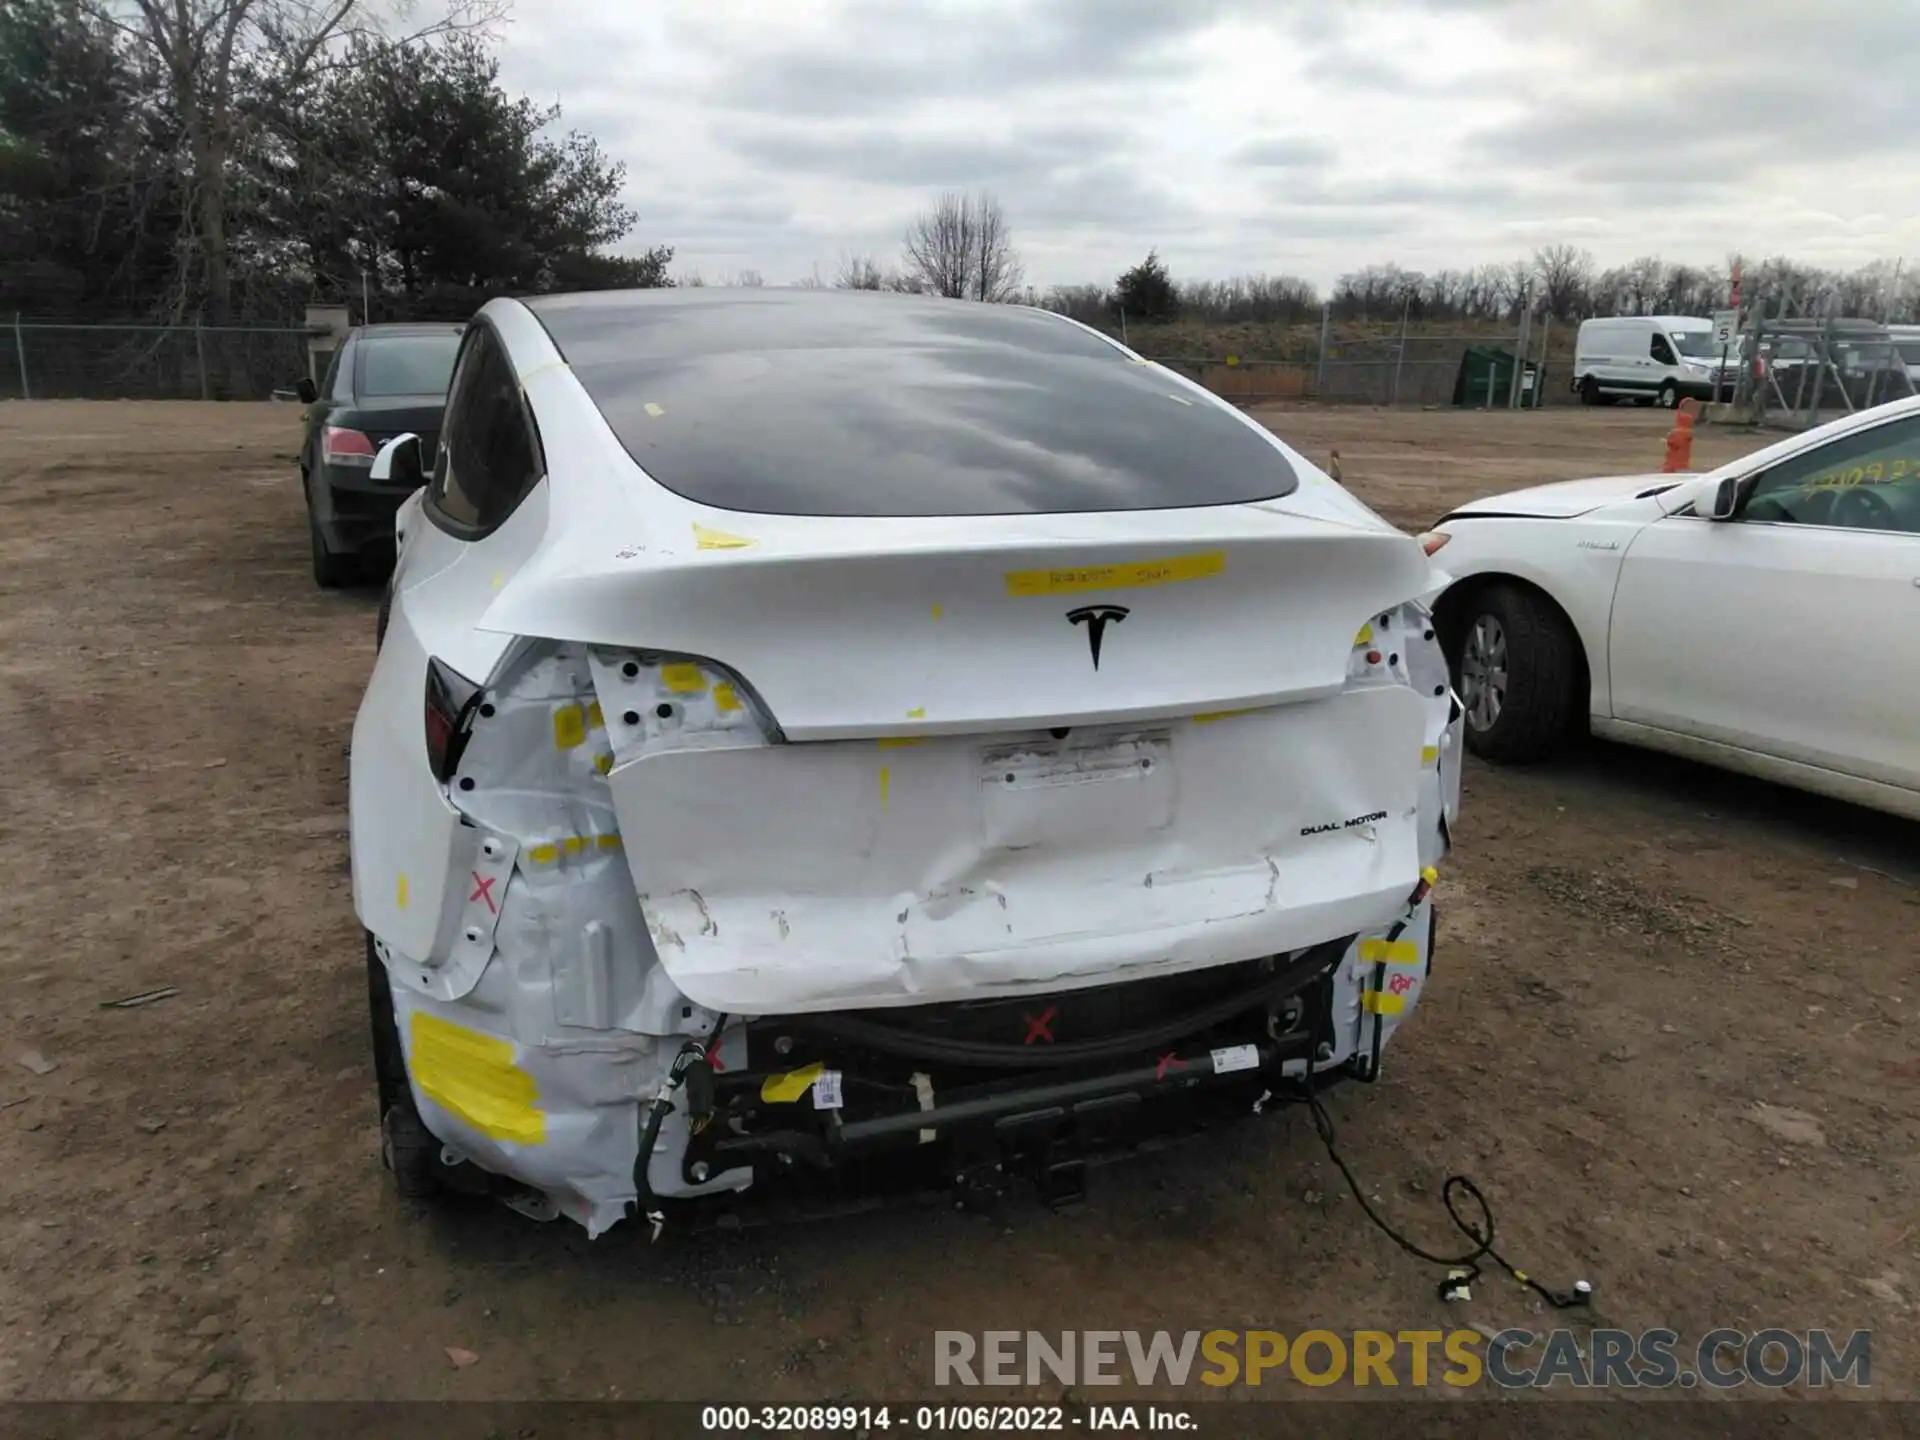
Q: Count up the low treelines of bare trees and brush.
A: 1